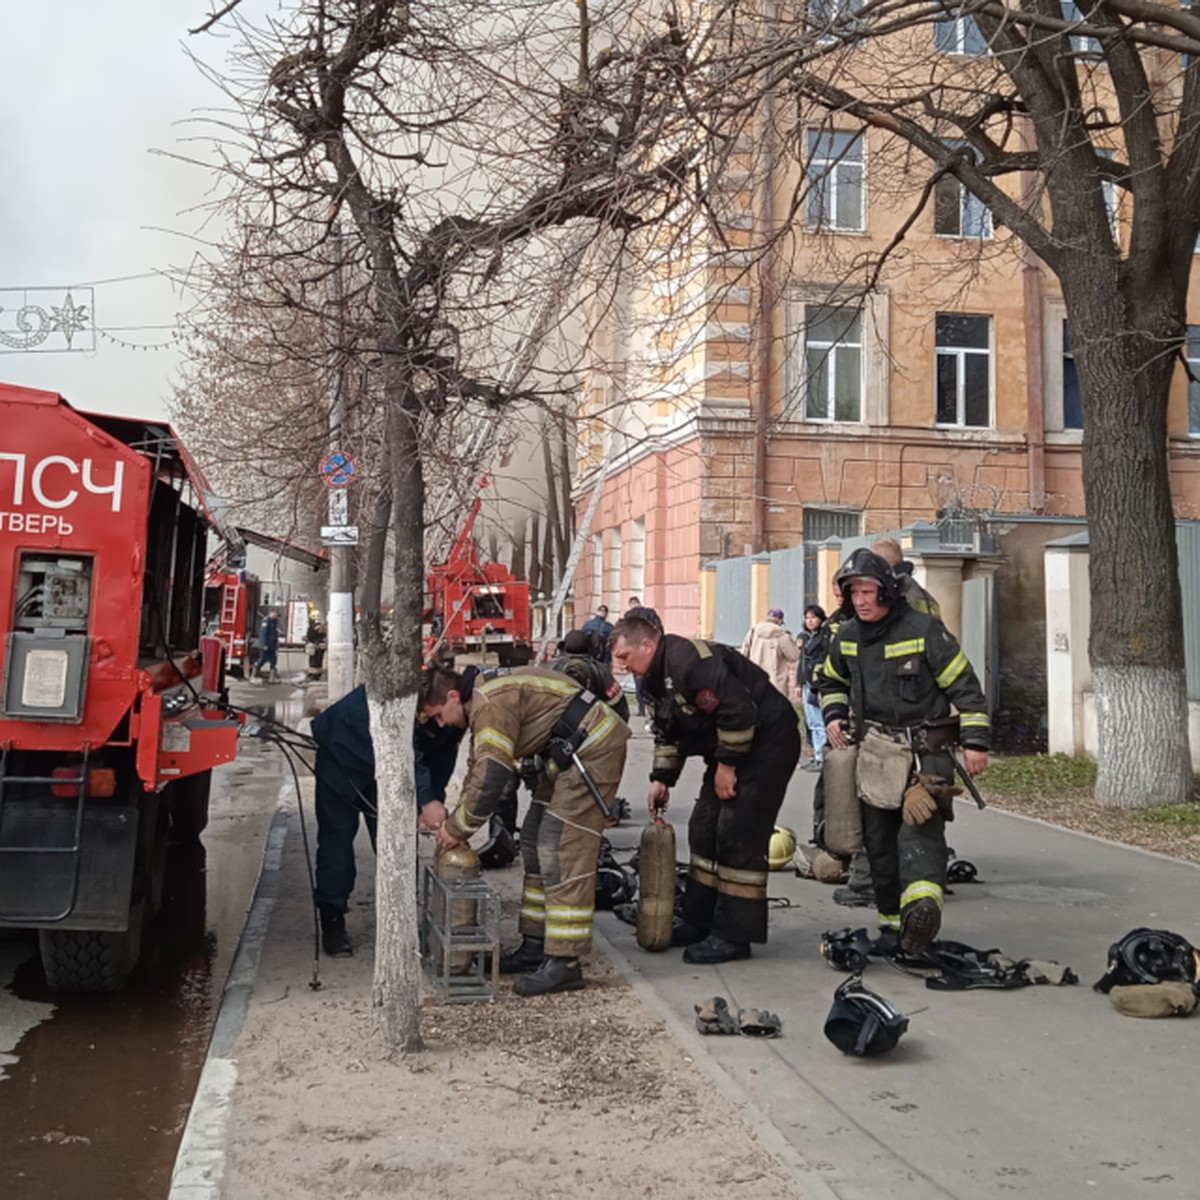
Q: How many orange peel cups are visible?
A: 0